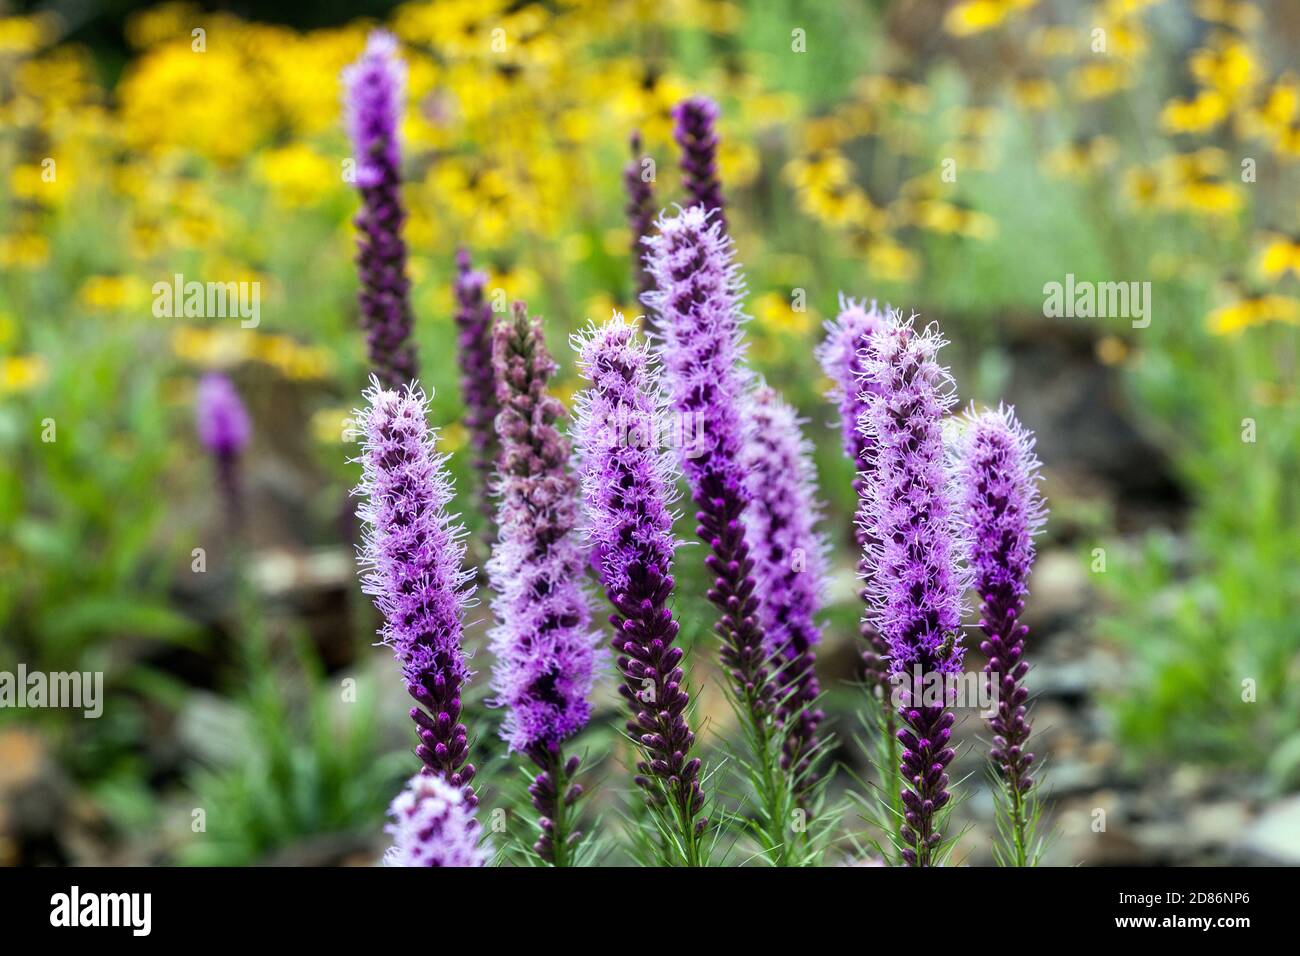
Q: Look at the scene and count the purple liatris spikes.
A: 14